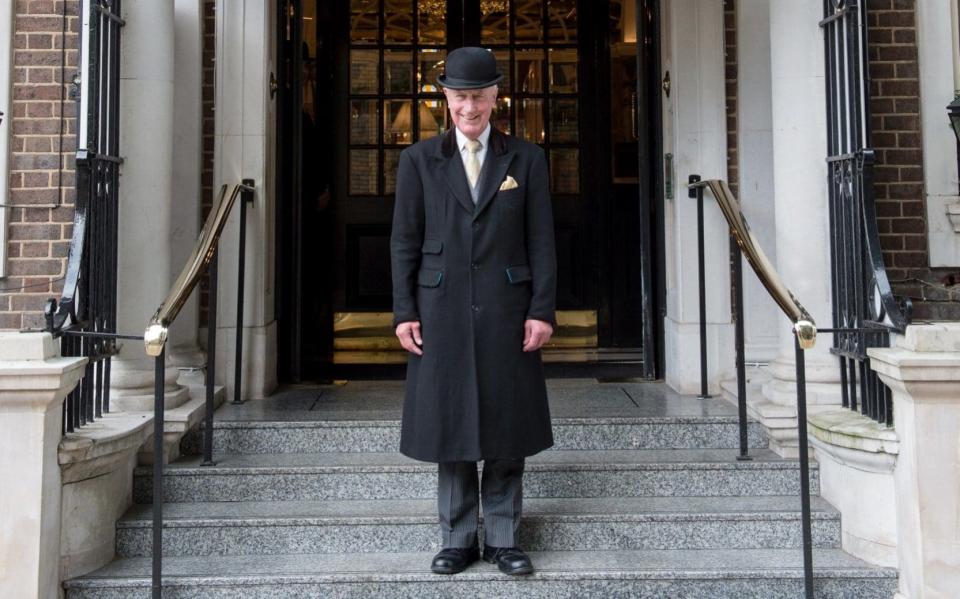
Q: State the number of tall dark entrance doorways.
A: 1